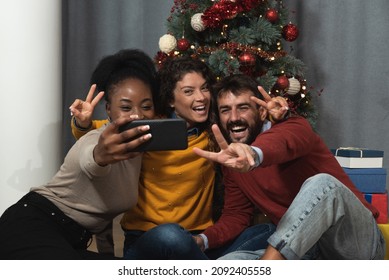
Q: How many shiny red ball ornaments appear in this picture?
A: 5